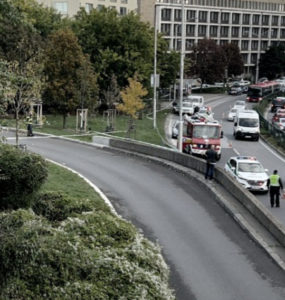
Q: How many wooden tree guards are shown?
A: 3